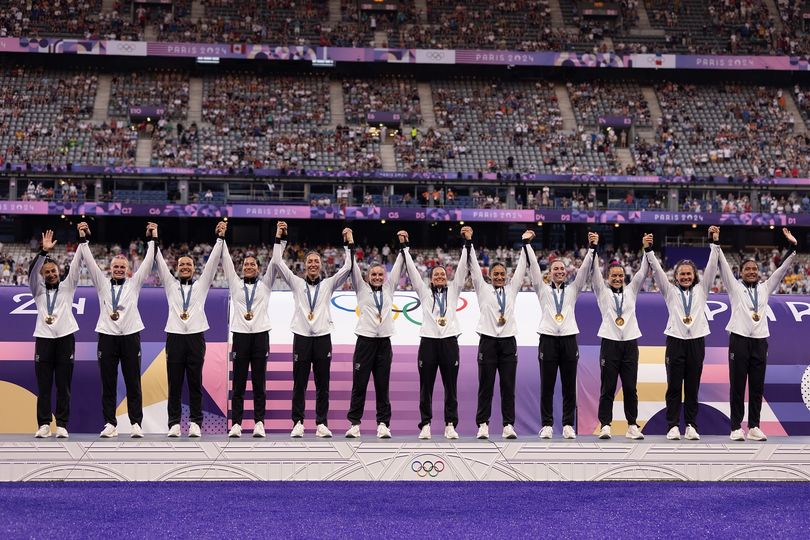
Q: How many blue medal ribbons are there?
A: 12